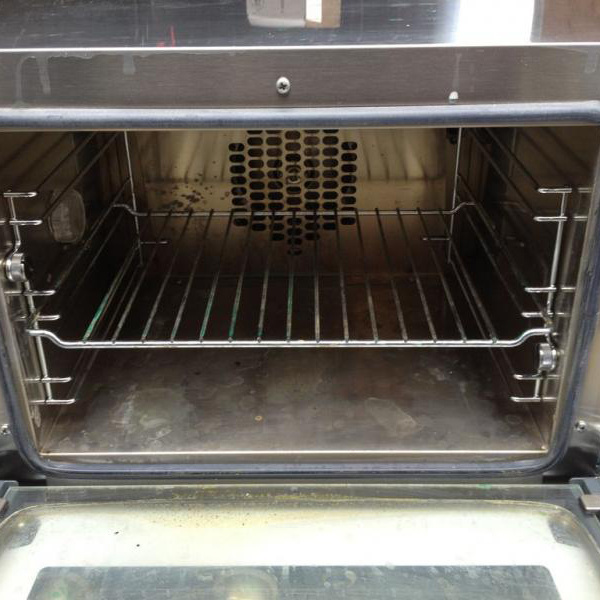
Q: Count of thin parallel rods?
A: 15